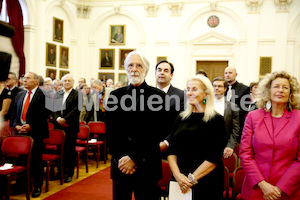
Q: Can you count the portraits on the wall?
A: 10